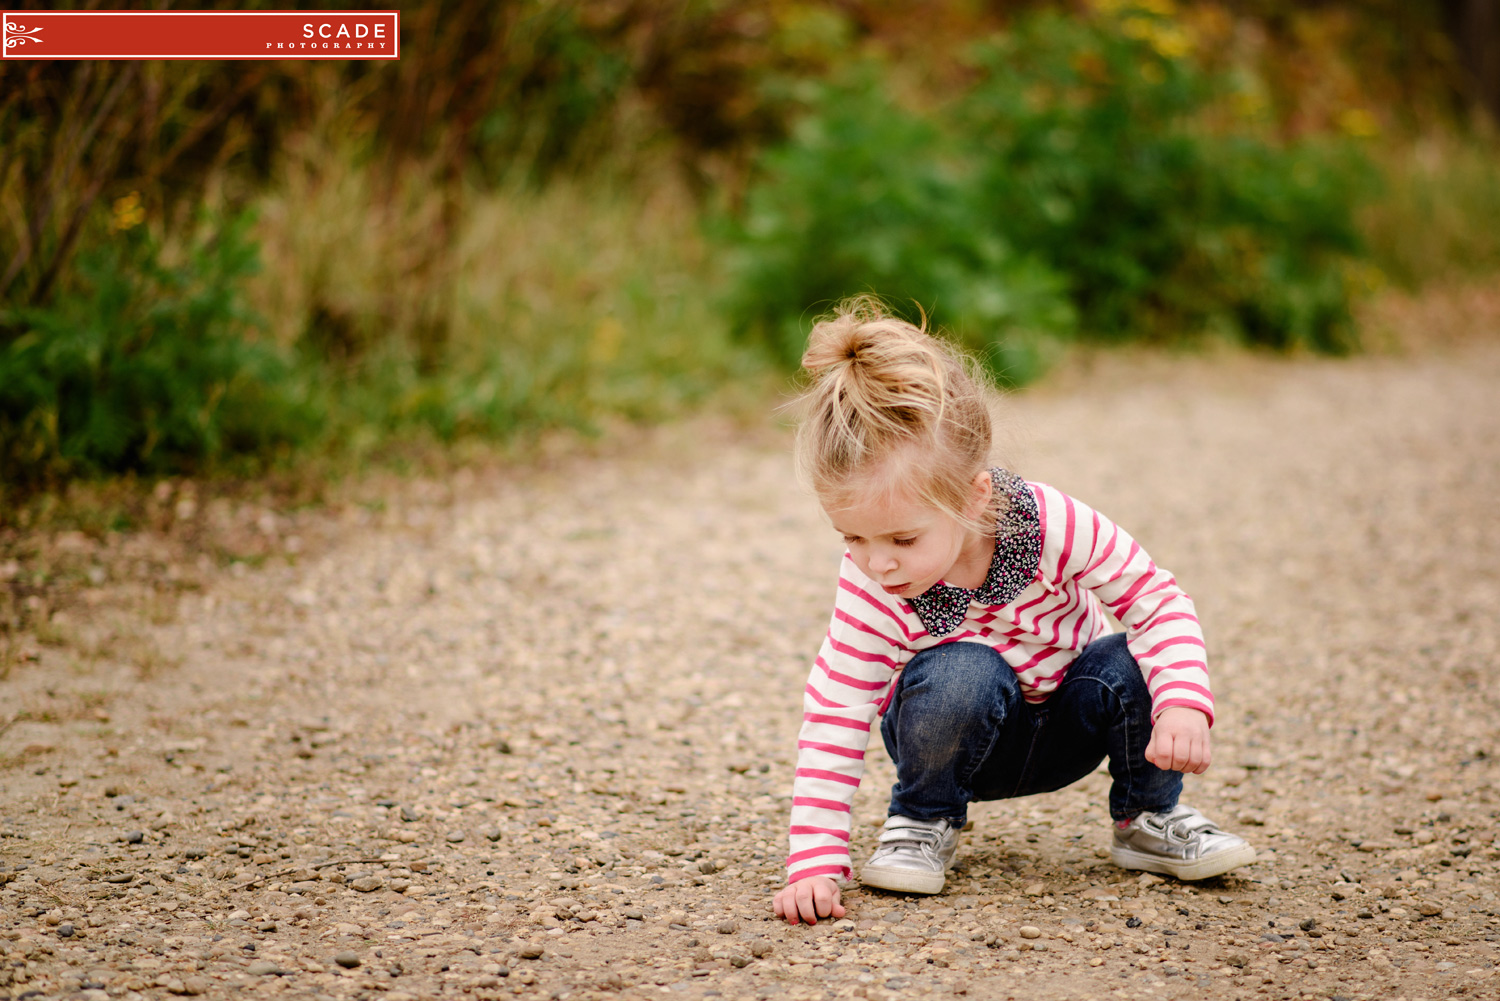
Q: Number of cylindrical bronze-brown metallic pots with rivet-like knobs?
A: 0